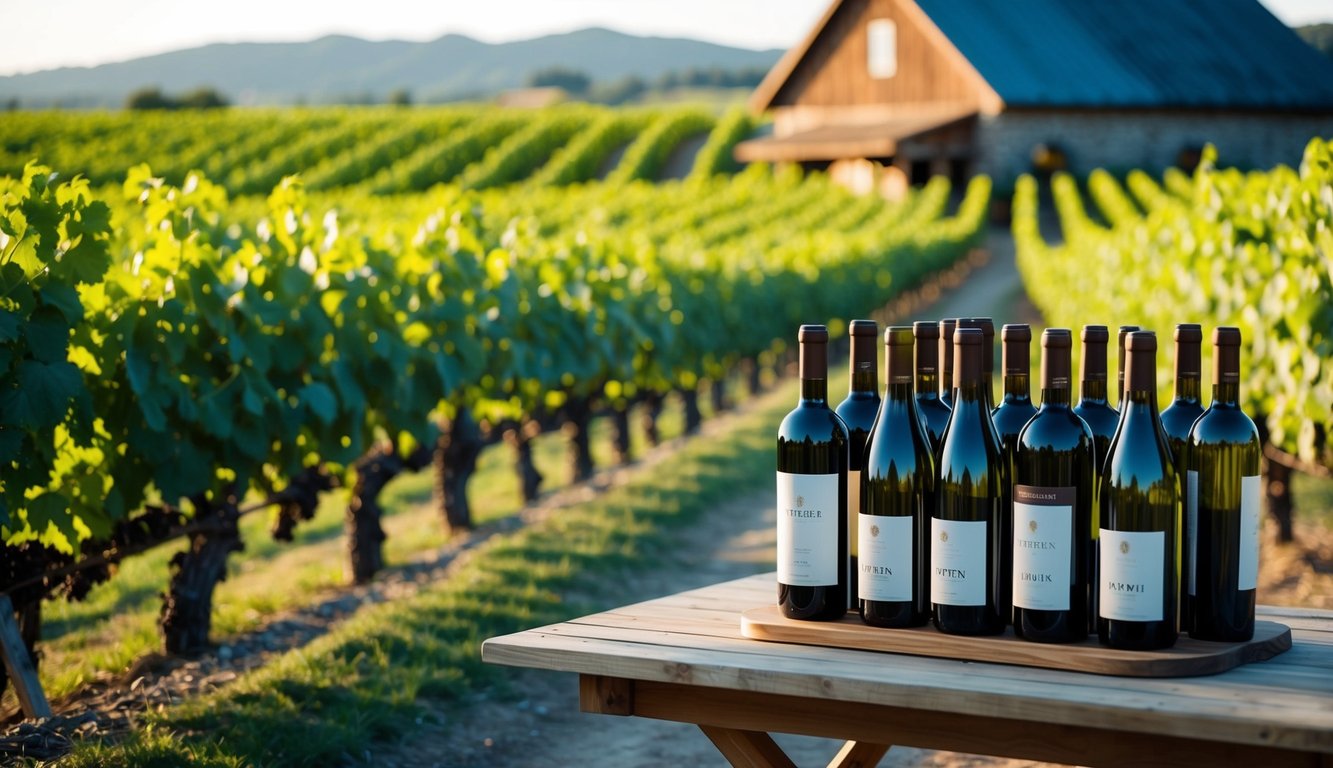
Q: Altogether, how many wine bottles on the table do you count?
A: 14